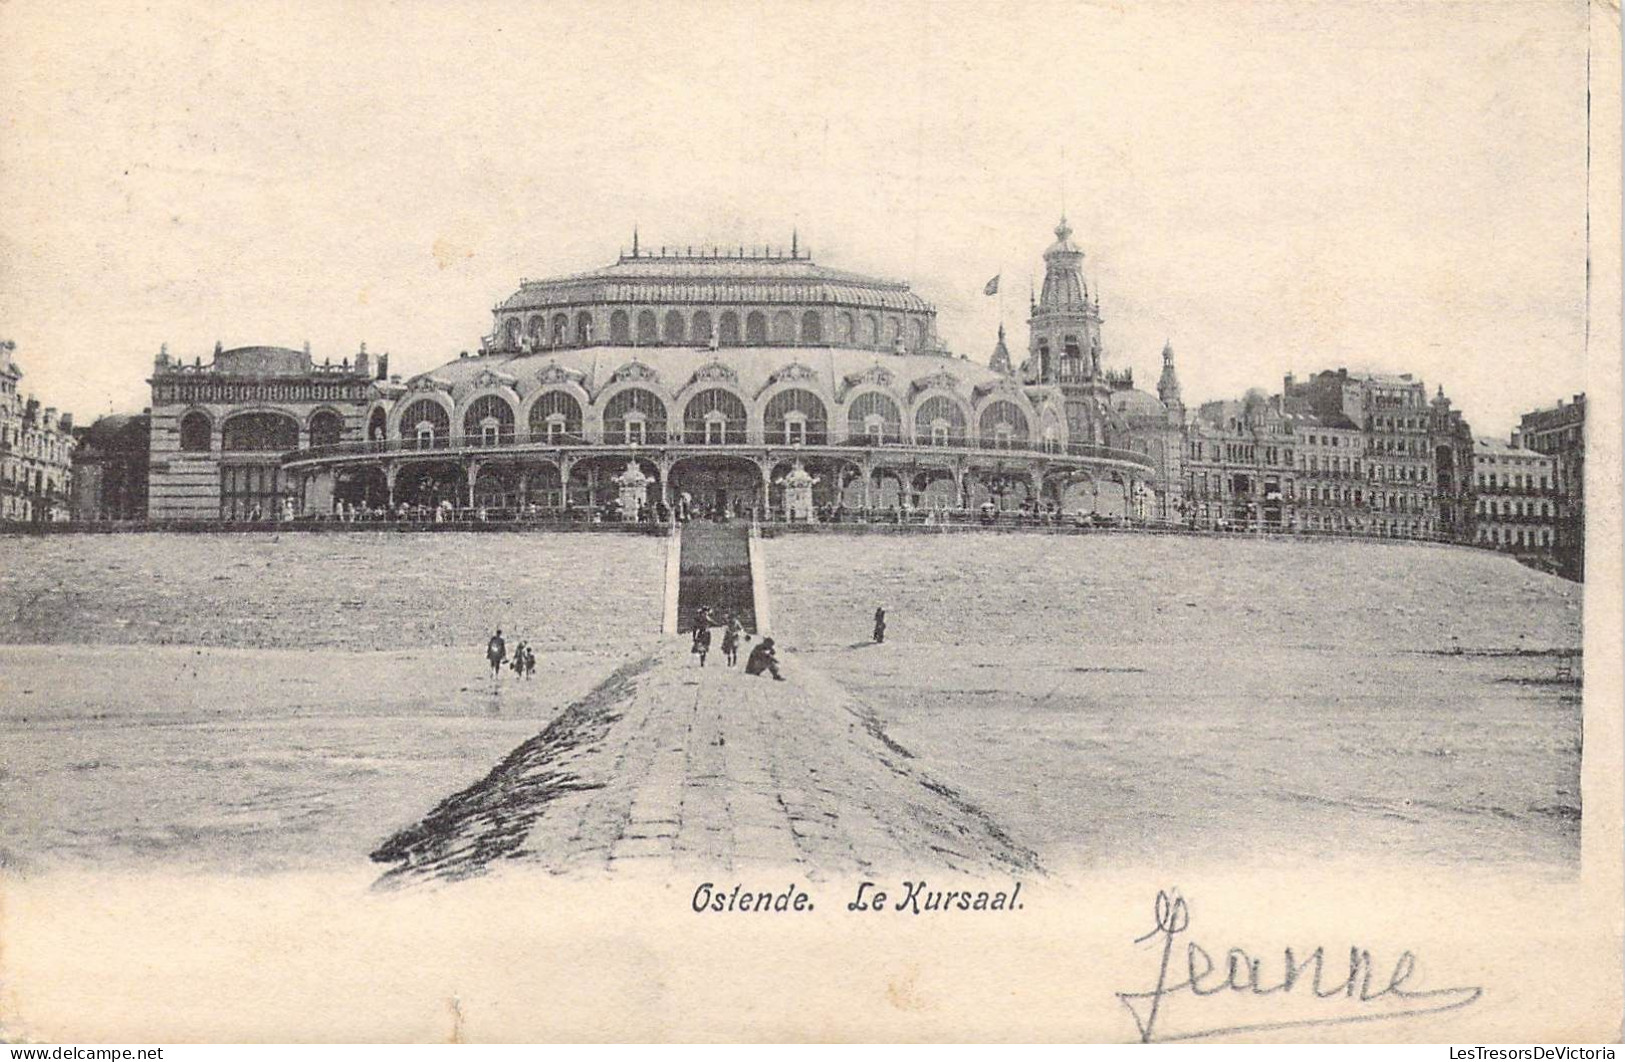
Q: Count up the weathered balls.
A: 0